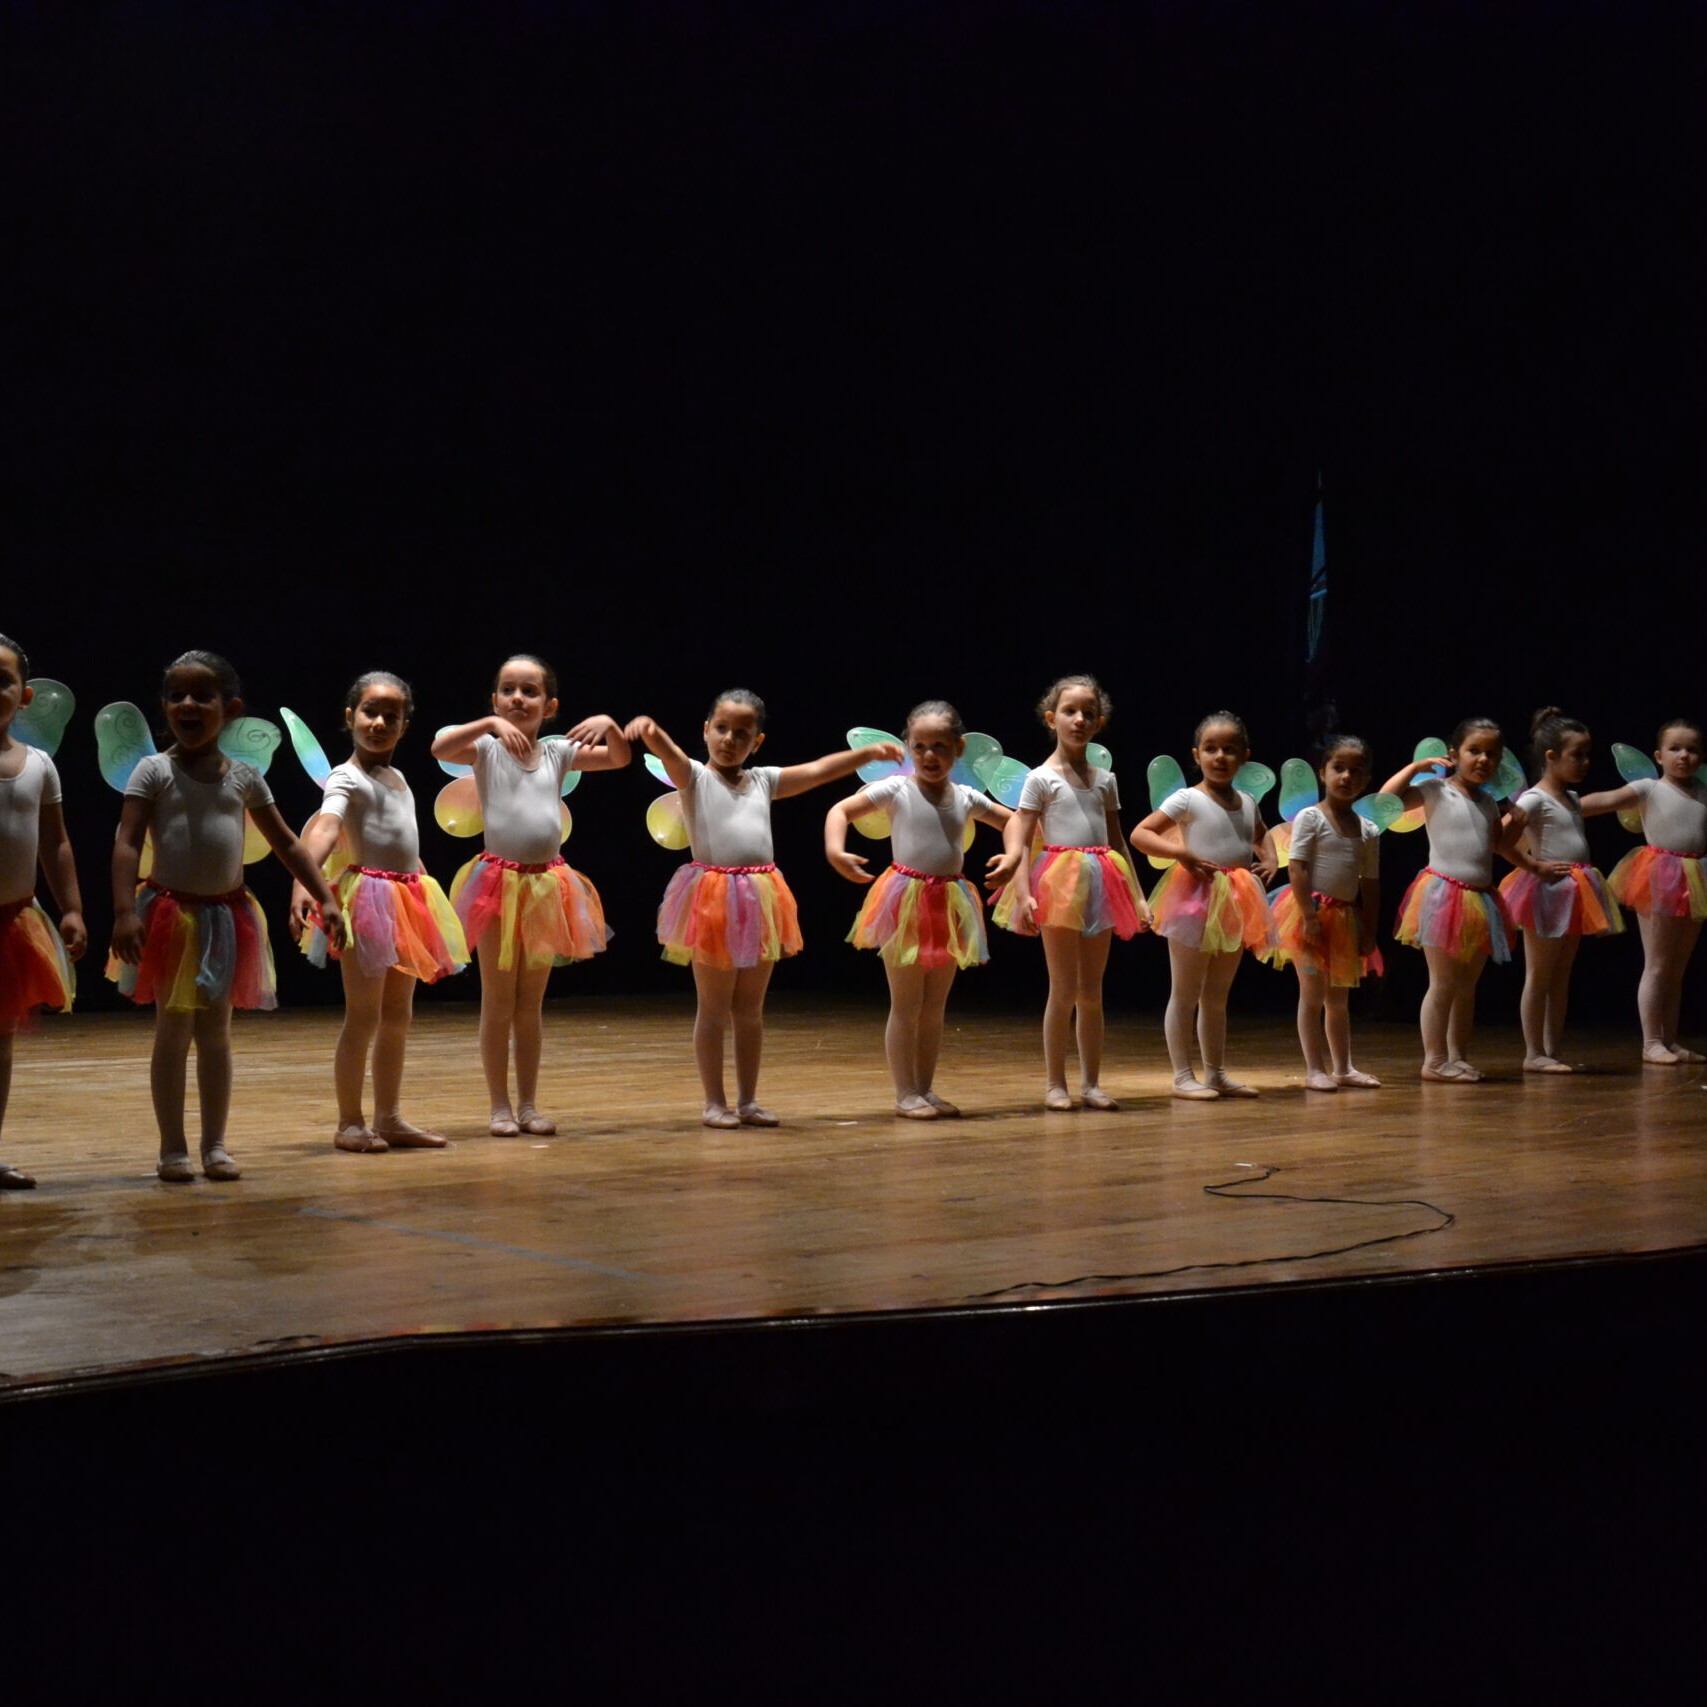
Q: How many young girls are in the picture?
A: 12